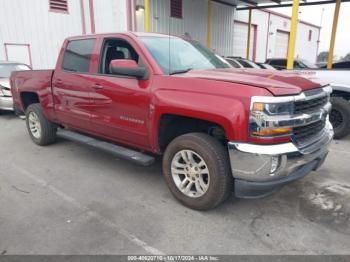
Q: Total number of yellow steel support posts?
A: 5